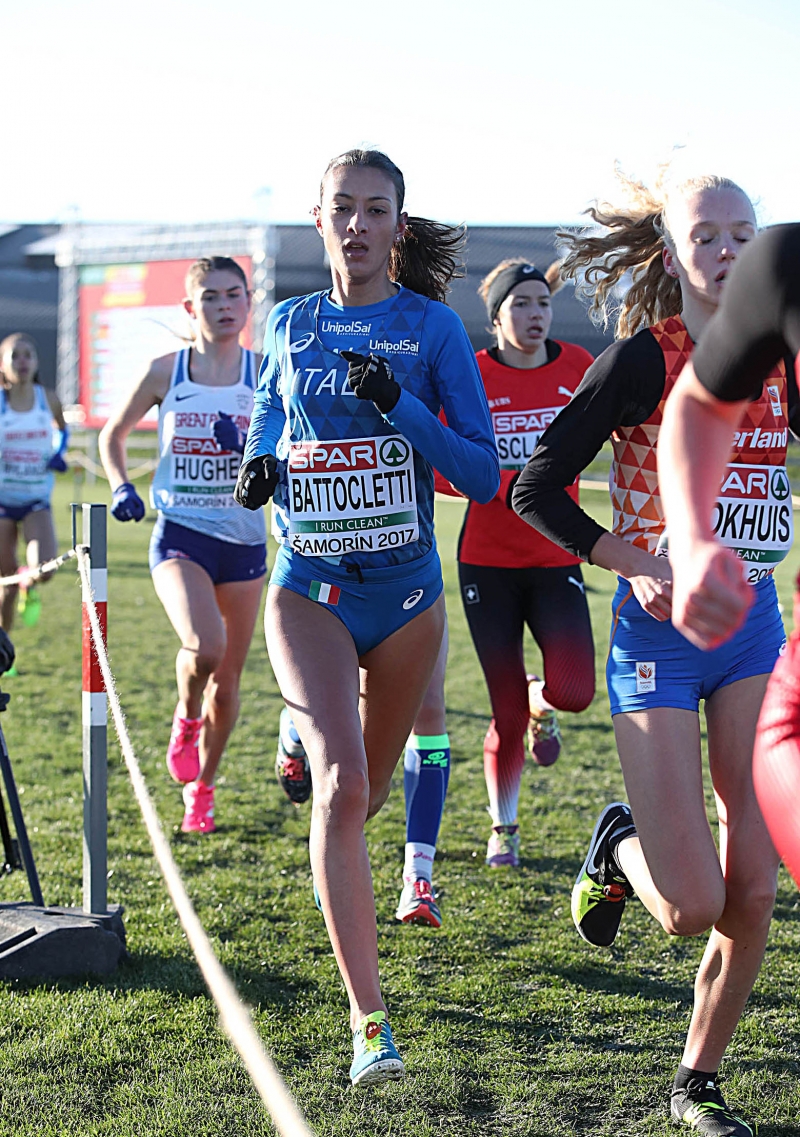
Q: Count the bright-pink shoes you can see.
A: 2